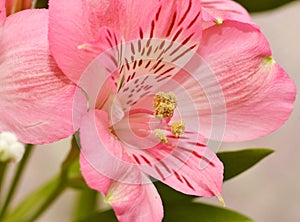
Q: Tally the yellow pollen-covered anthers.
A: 3